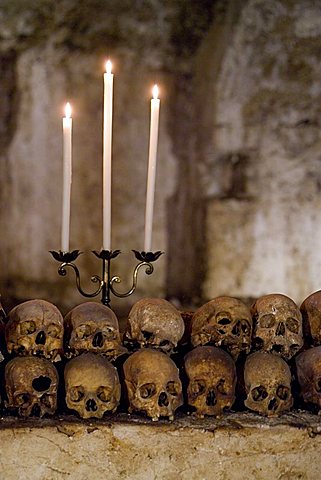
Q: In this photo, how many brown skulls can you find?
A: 12